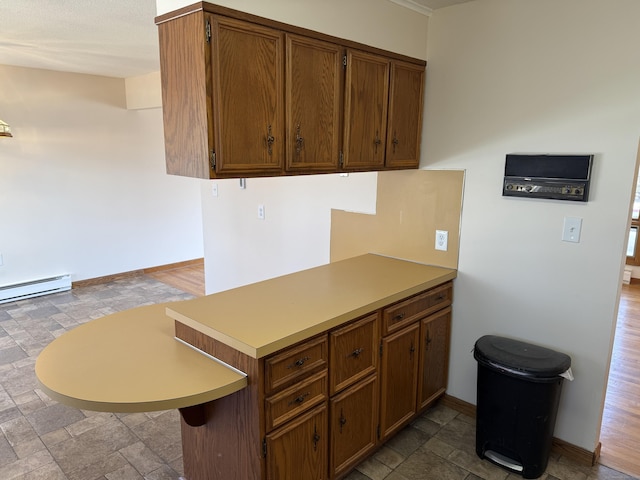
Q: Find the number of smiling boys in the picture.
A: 0